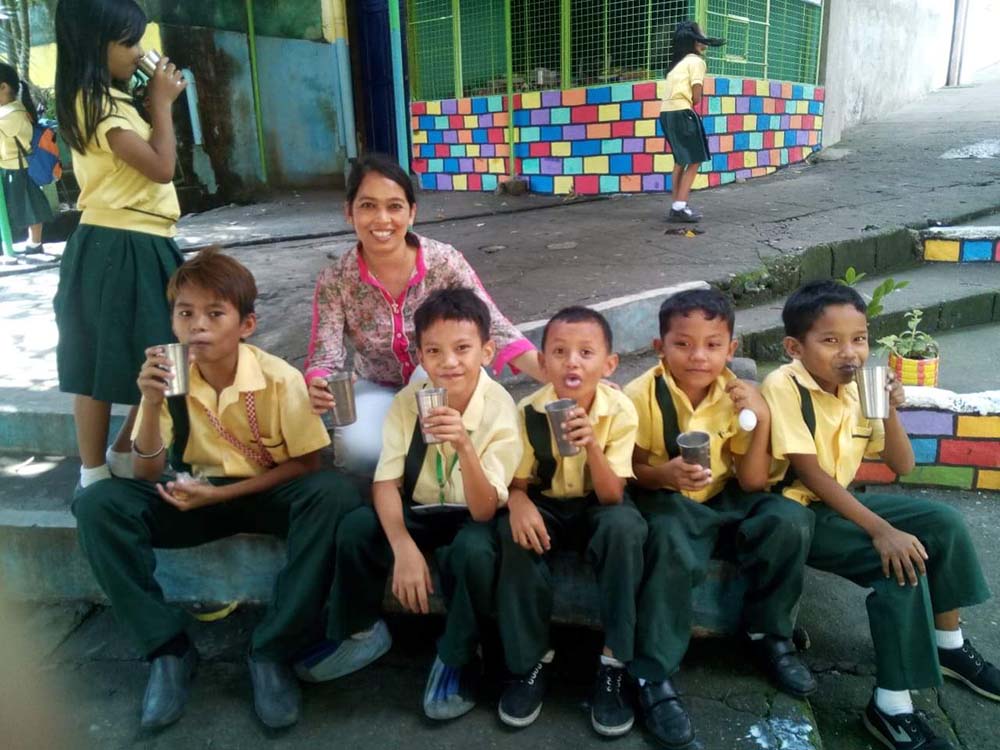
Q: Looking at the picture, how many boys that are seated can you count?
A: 5